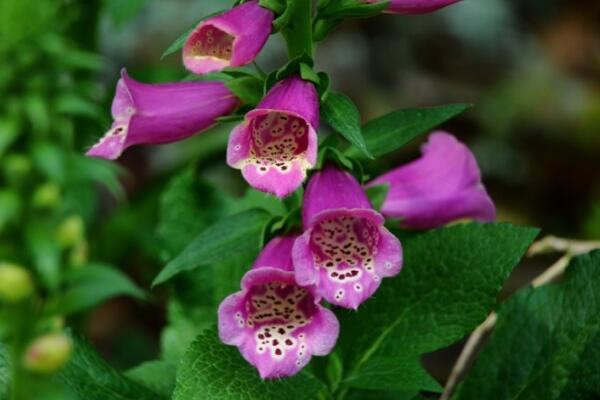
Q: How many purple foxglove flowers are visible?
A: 7